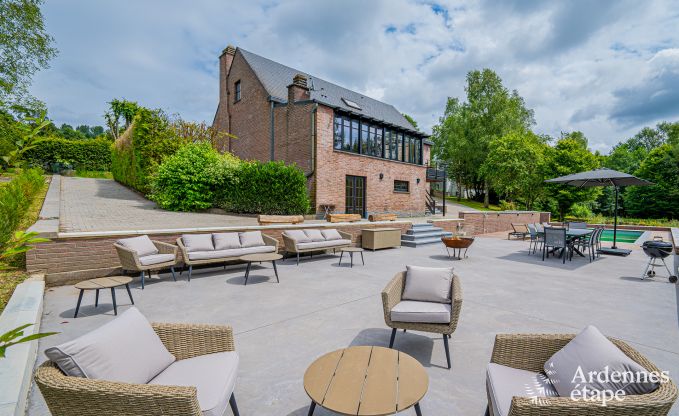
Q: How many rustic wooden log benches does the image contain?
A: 3